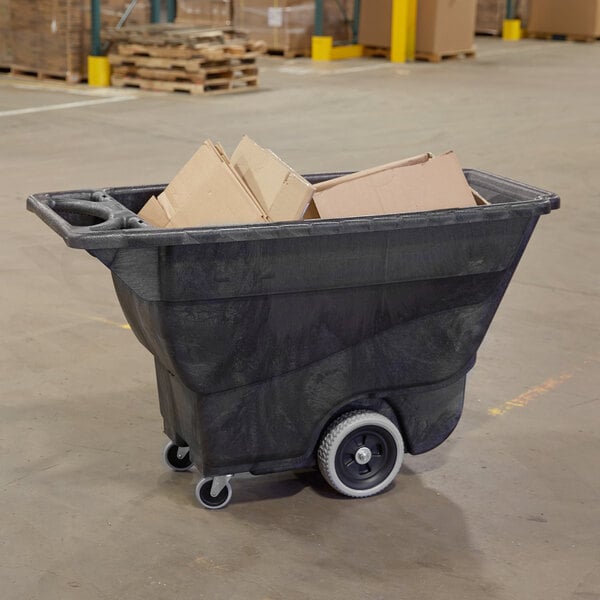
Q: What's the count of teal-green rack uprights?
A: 6